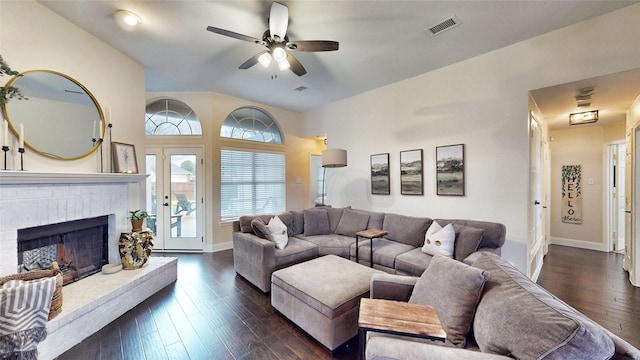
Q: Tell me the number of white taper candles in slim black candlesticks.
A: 4